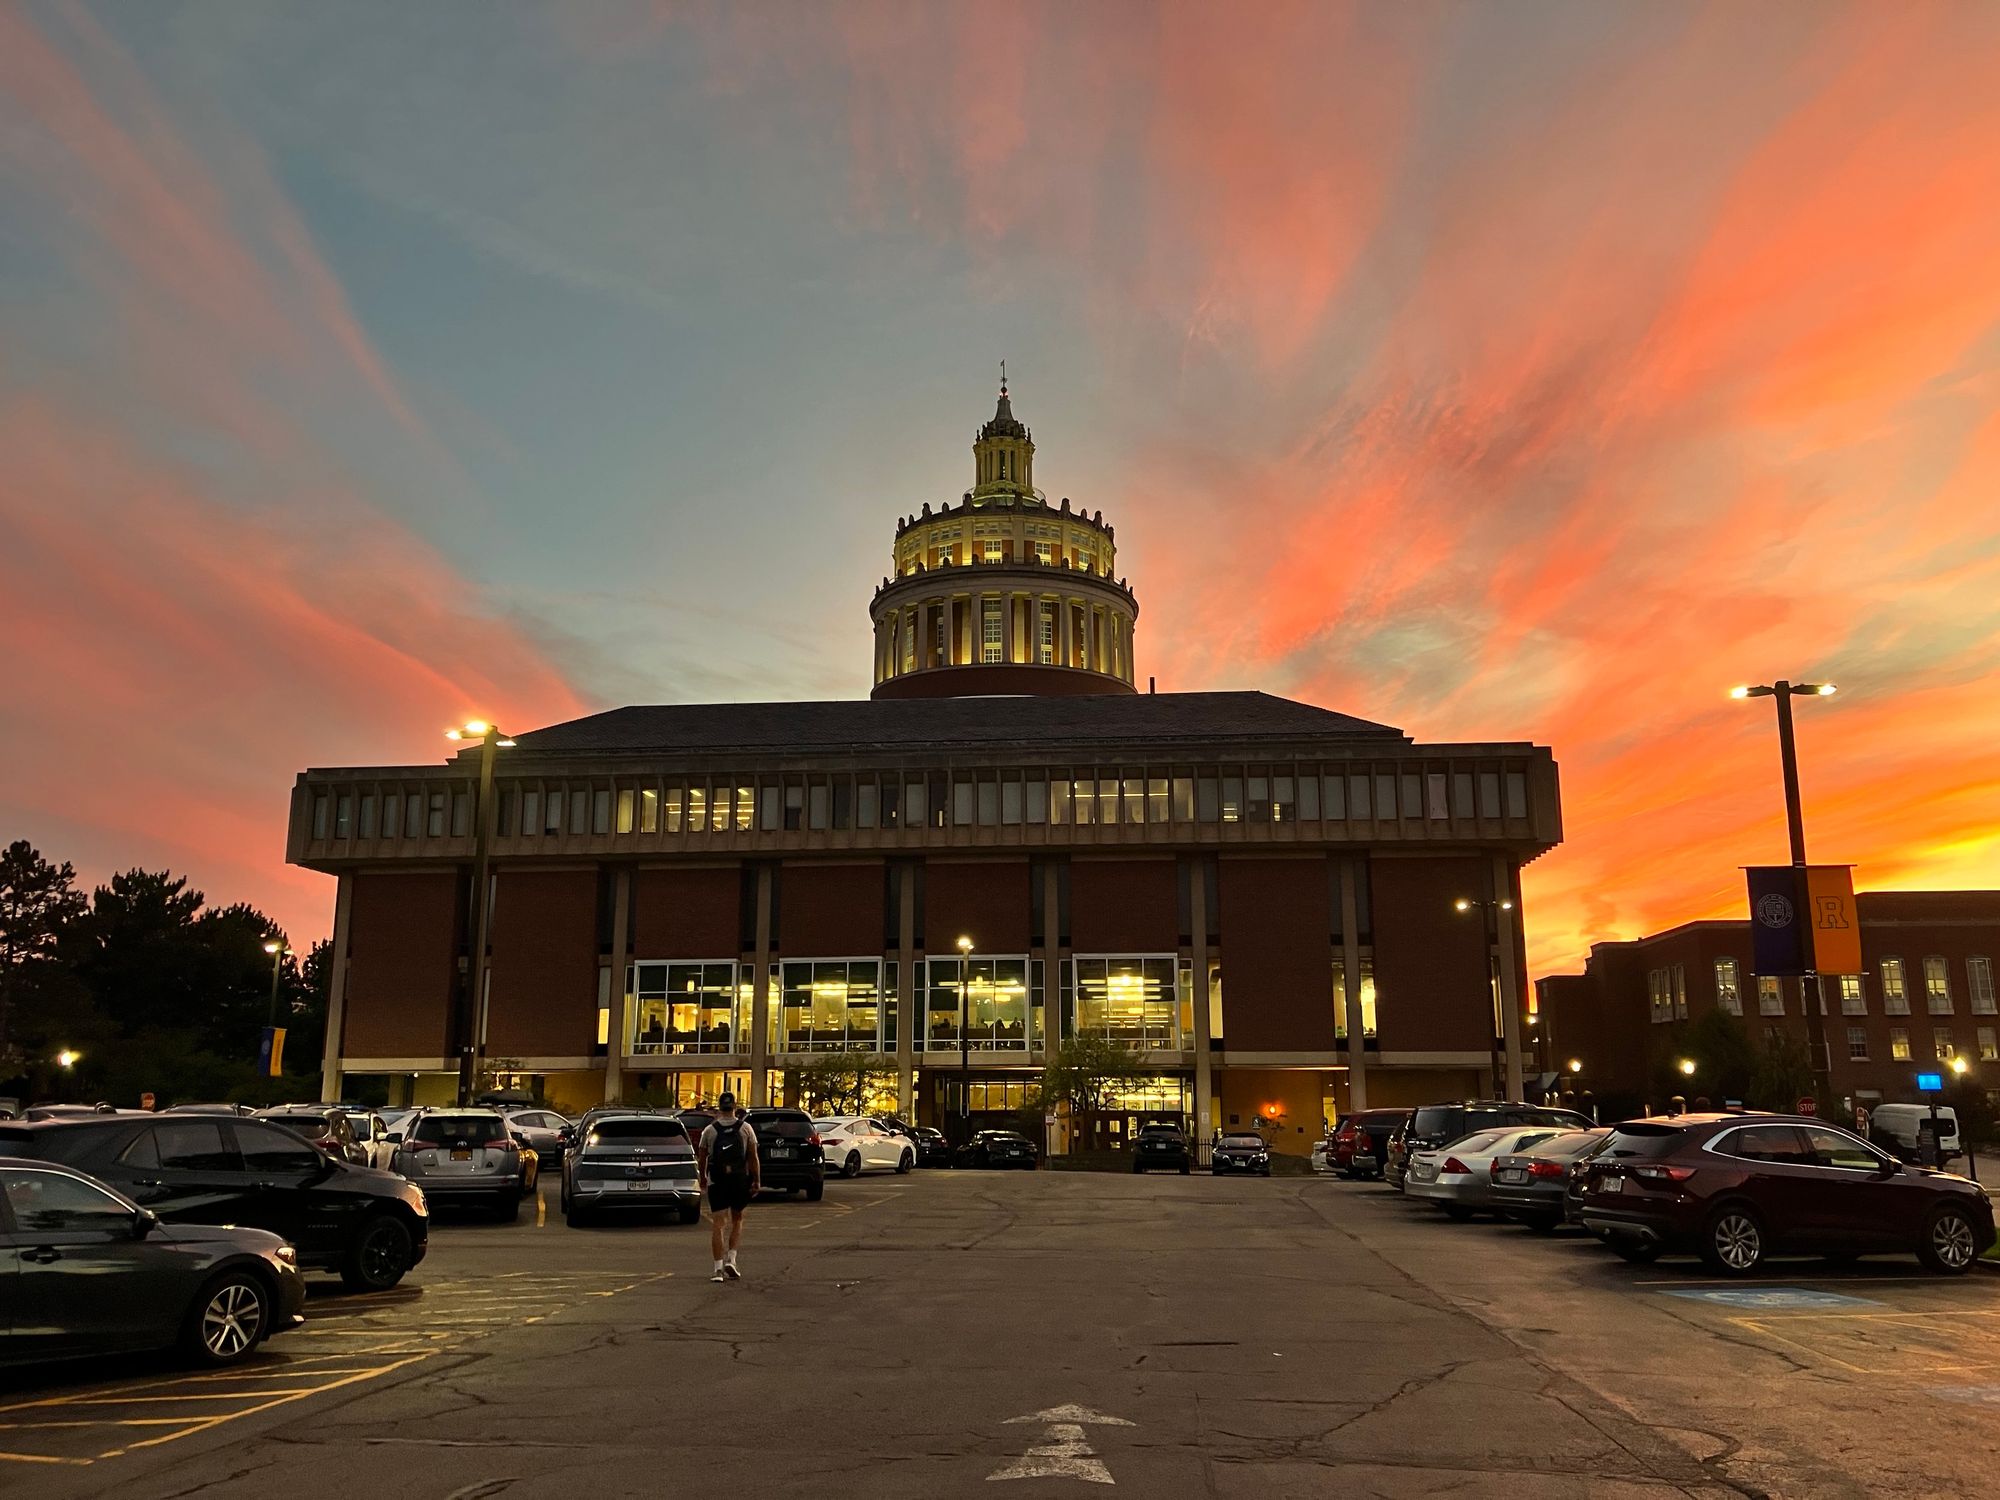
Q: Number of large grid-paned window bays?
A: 4